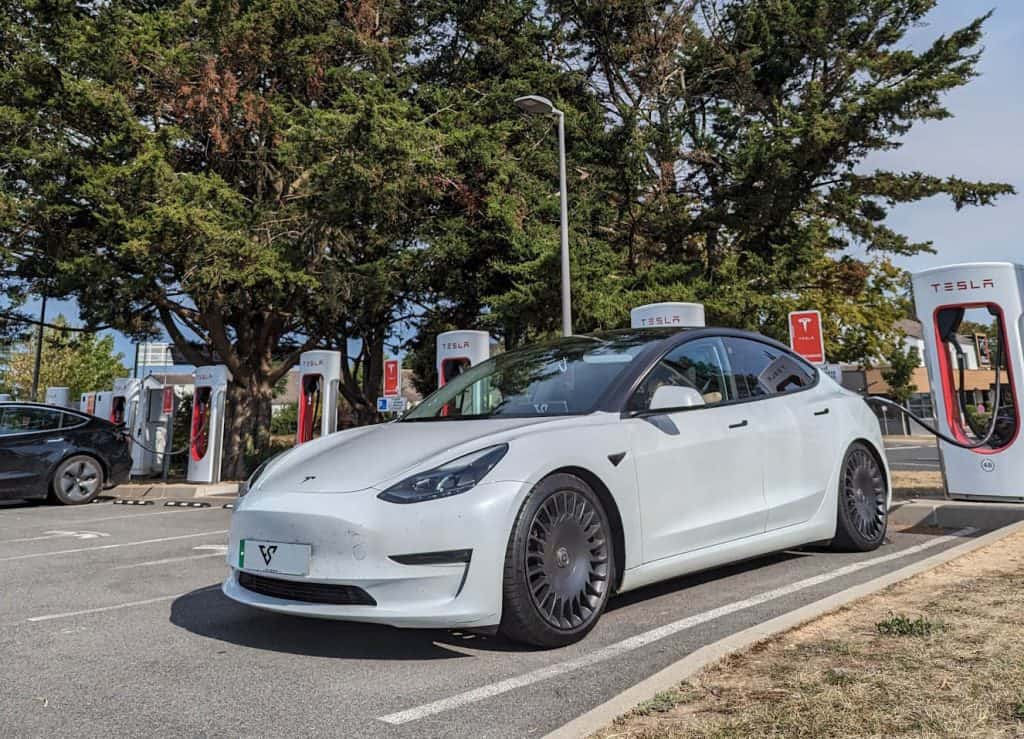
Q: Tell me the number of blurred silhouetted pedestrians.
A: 0